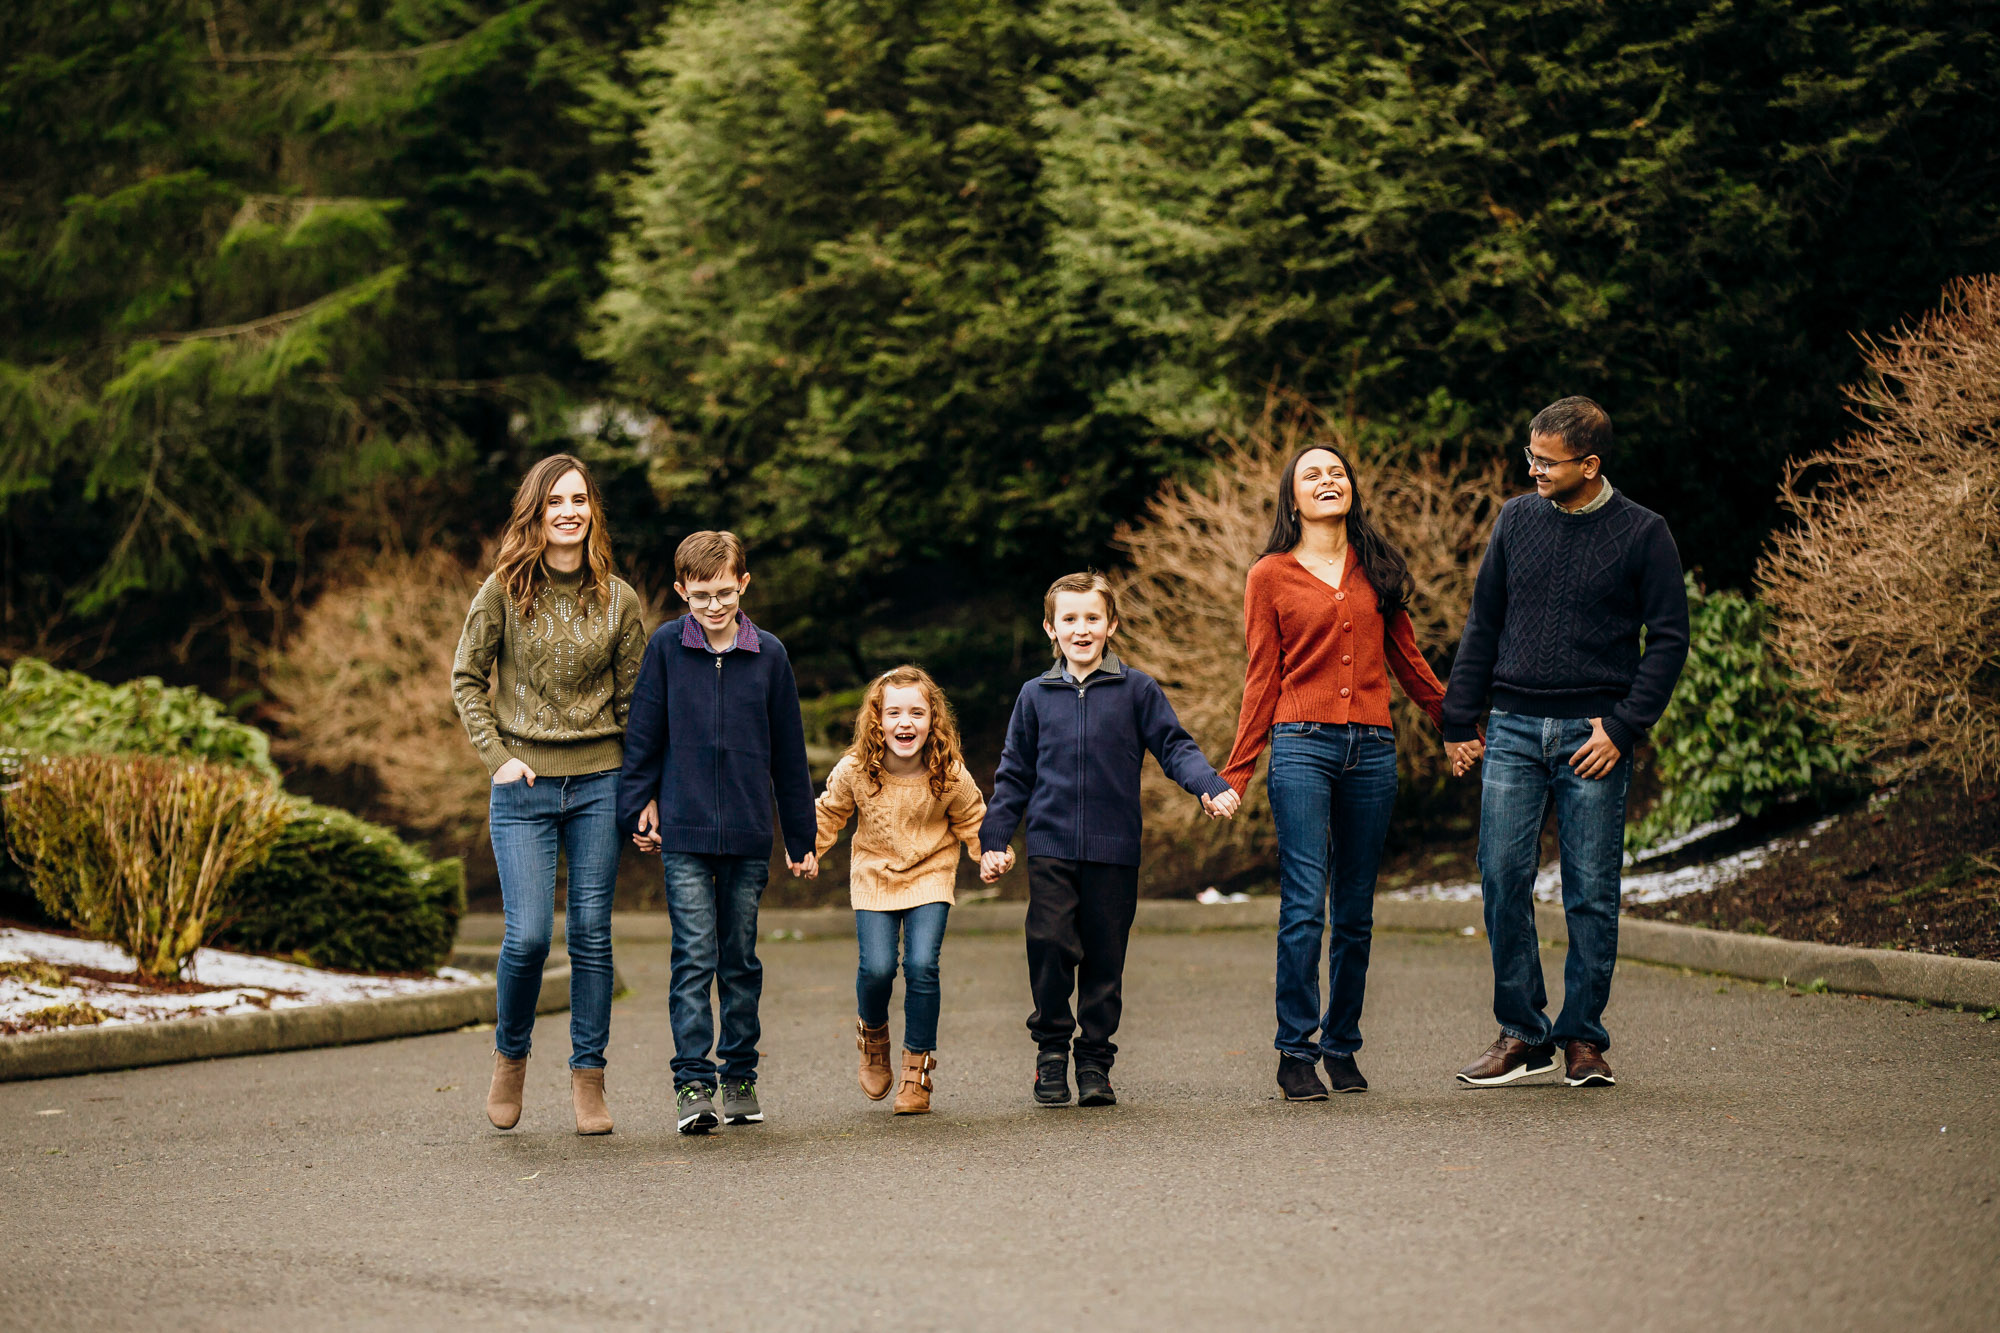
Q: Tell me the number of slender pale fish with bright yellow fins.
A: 0